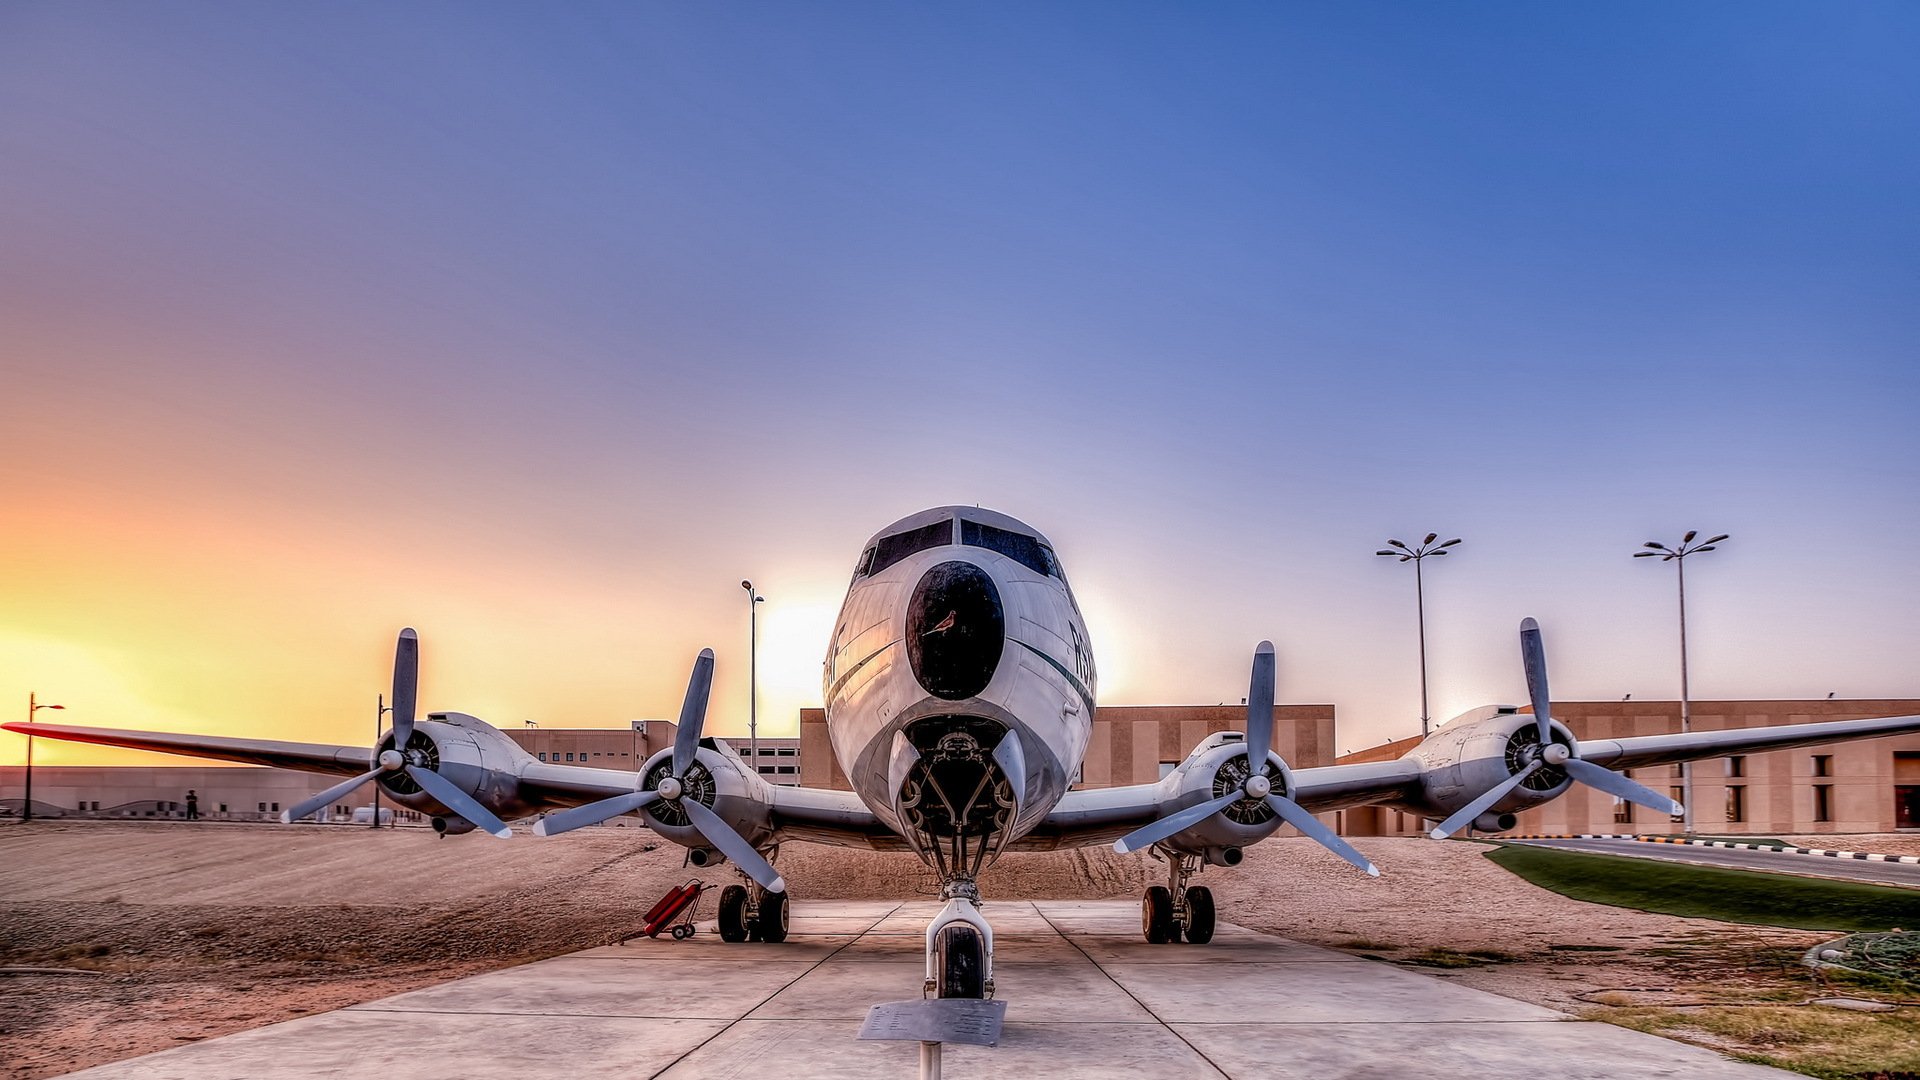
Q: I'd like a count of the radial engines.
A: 4